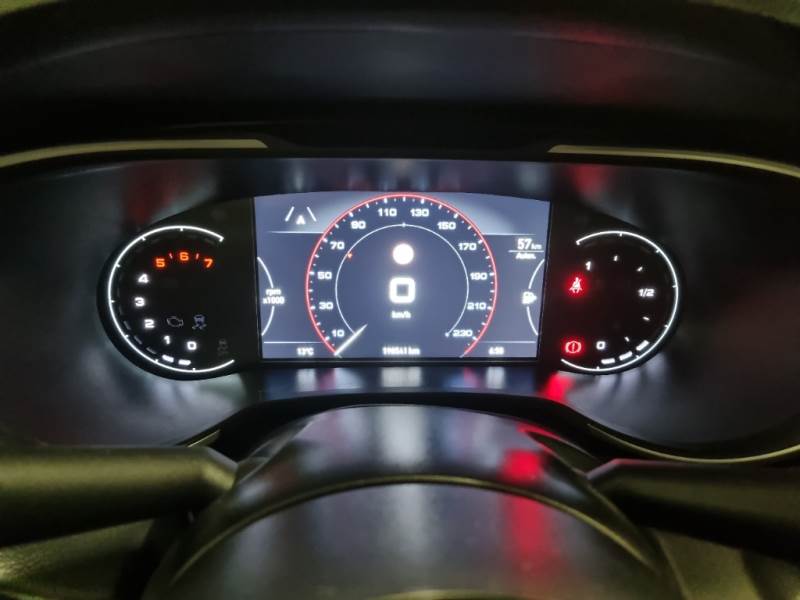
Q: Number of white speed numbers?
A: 12